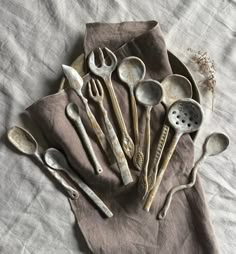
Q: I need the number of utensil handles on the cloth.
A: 11